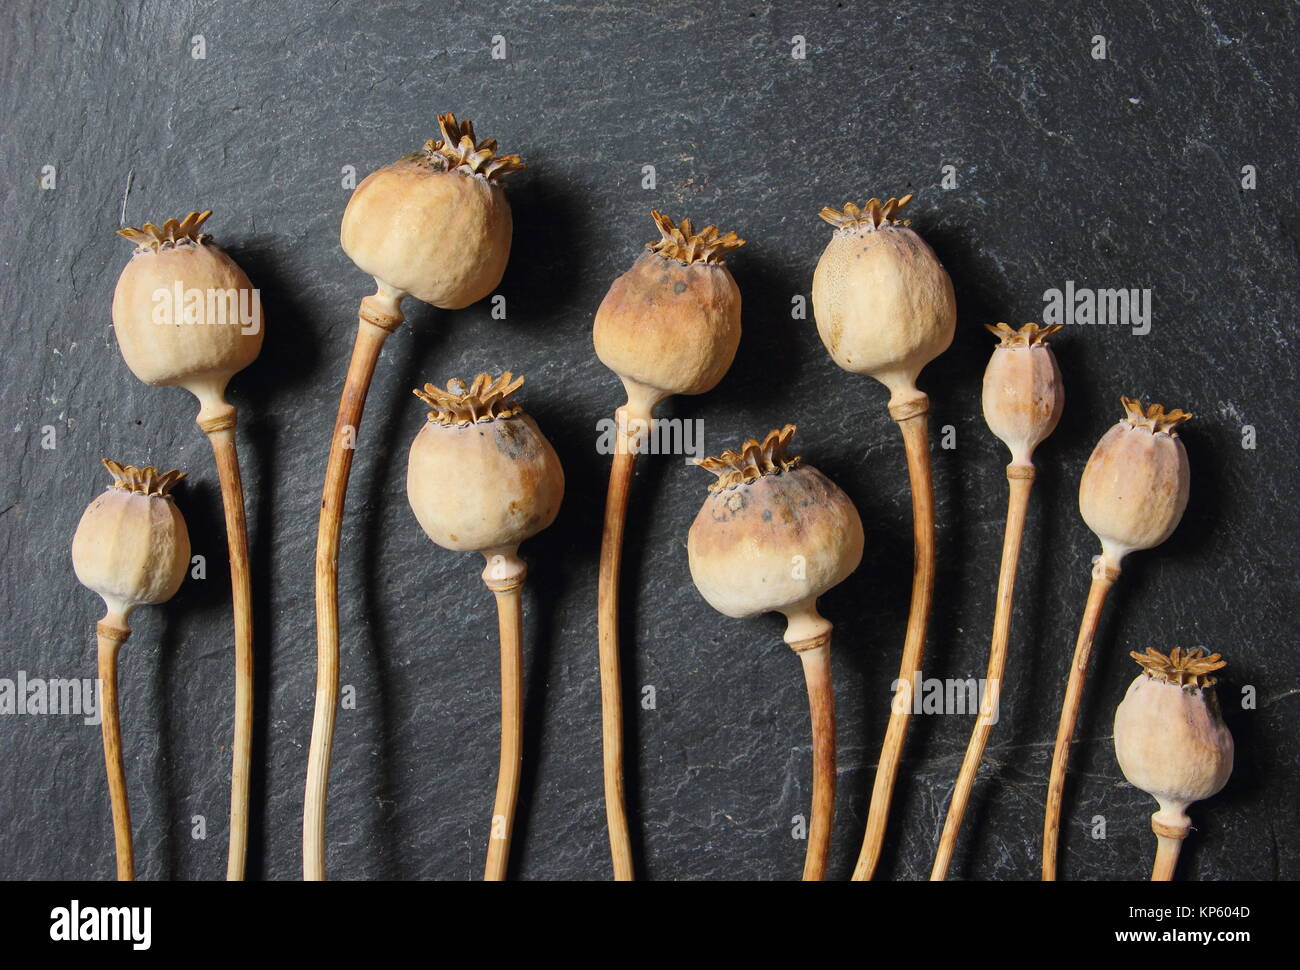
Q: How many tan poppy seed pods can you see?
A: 10